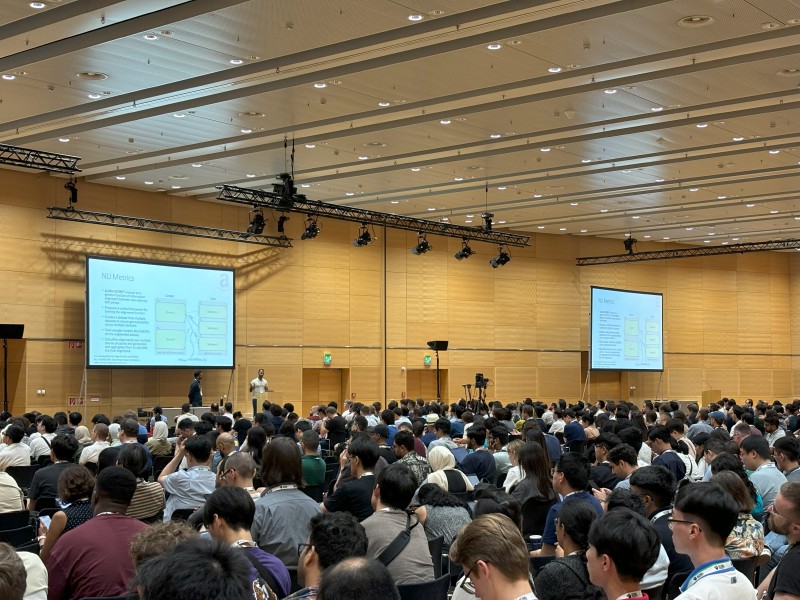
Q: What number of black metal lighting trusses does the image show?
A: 4